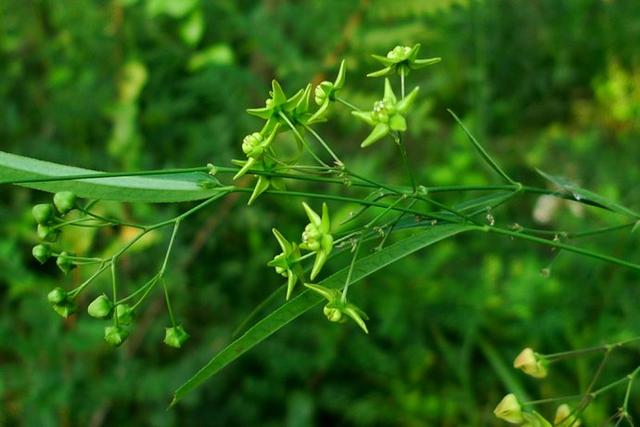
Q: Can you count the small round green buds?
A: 11